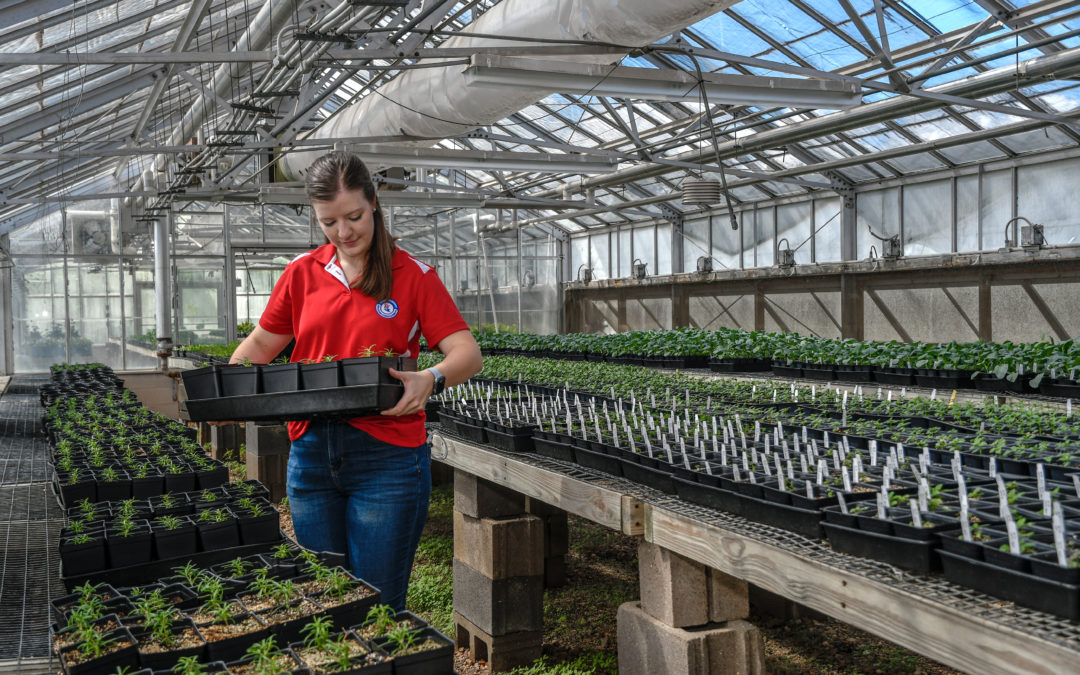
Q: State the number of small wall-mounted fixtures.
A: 6